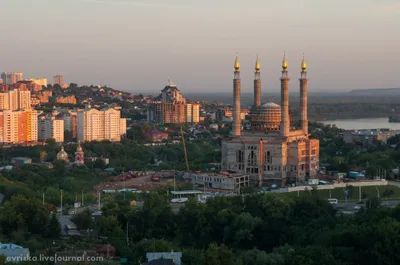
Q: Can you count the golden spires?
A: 4